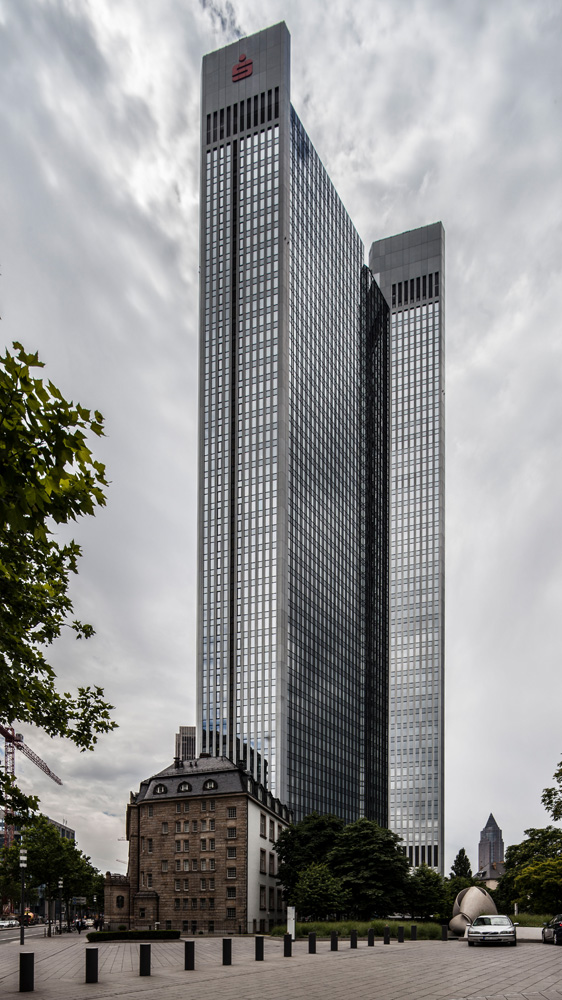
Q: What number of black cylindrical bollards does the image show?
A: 15